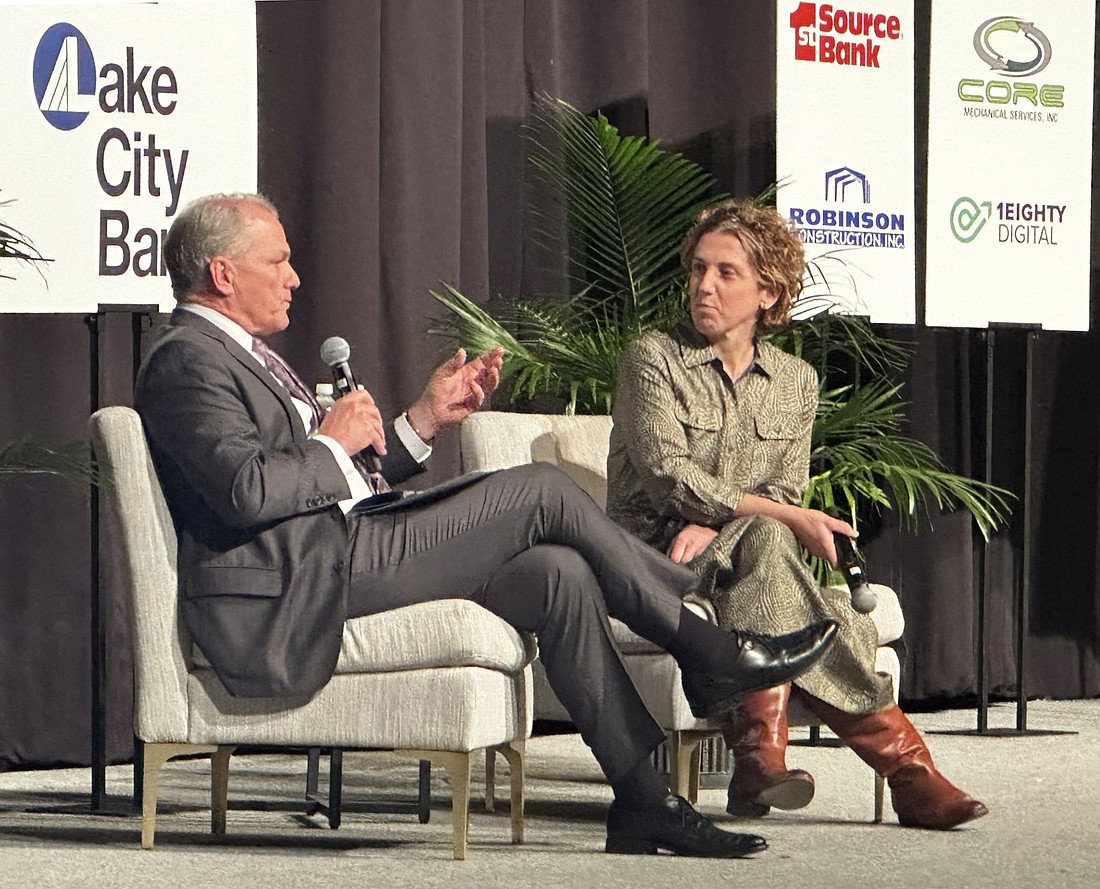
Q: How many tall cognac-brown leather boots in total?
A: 2